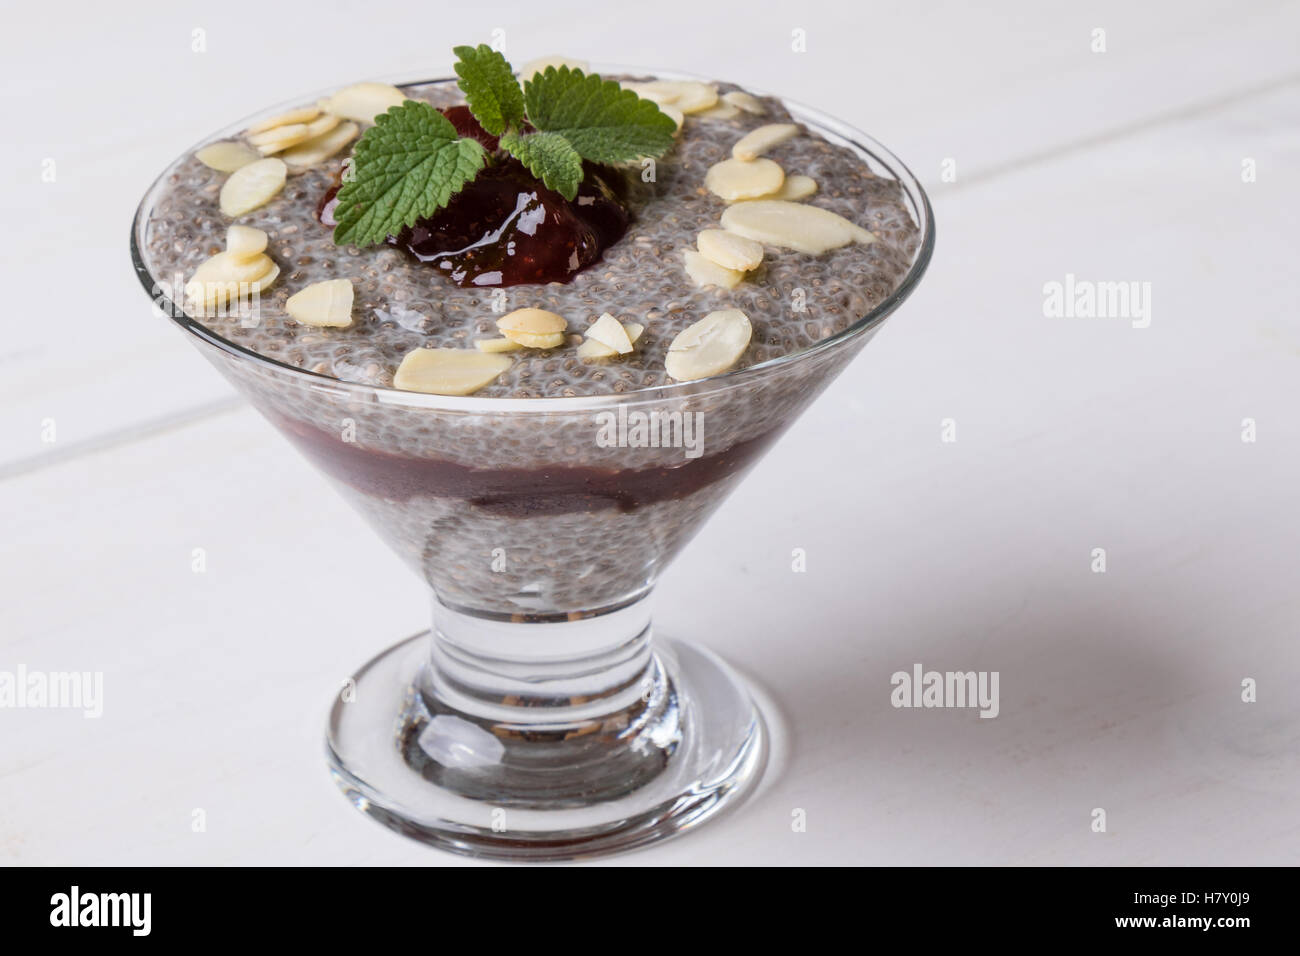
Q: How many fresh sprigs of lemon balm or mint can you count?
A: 1